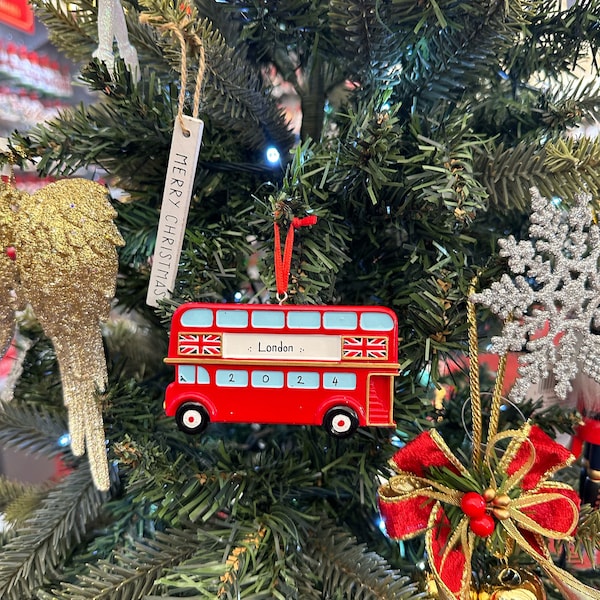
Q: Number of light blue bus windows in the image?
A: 12